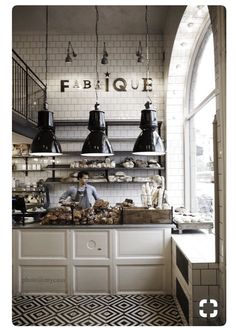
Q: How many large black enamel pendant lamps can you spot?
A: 3